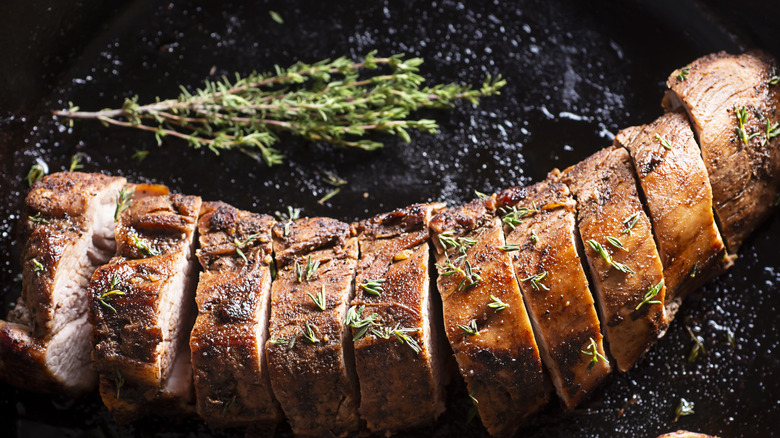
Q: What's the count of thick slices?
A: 10